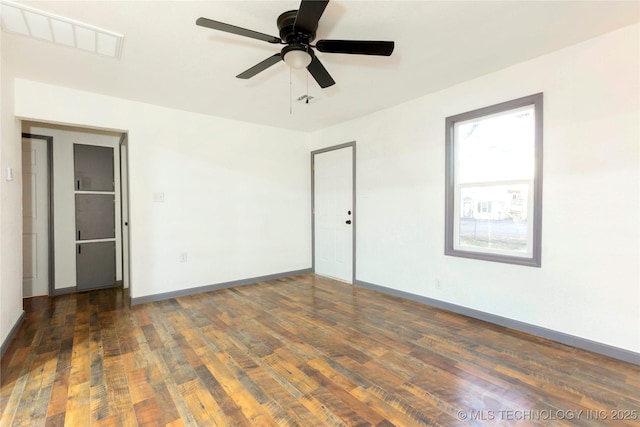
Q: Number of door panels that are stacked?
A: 3